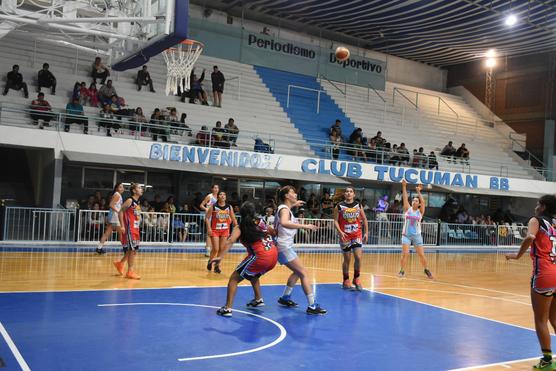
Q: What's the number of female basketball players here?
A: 9